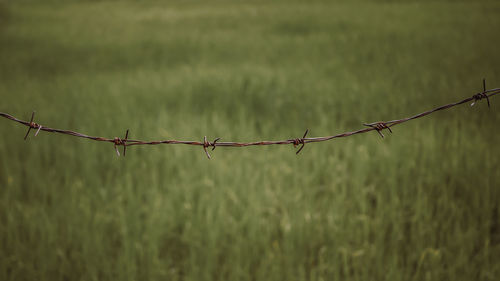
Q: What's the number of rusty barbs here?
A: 6